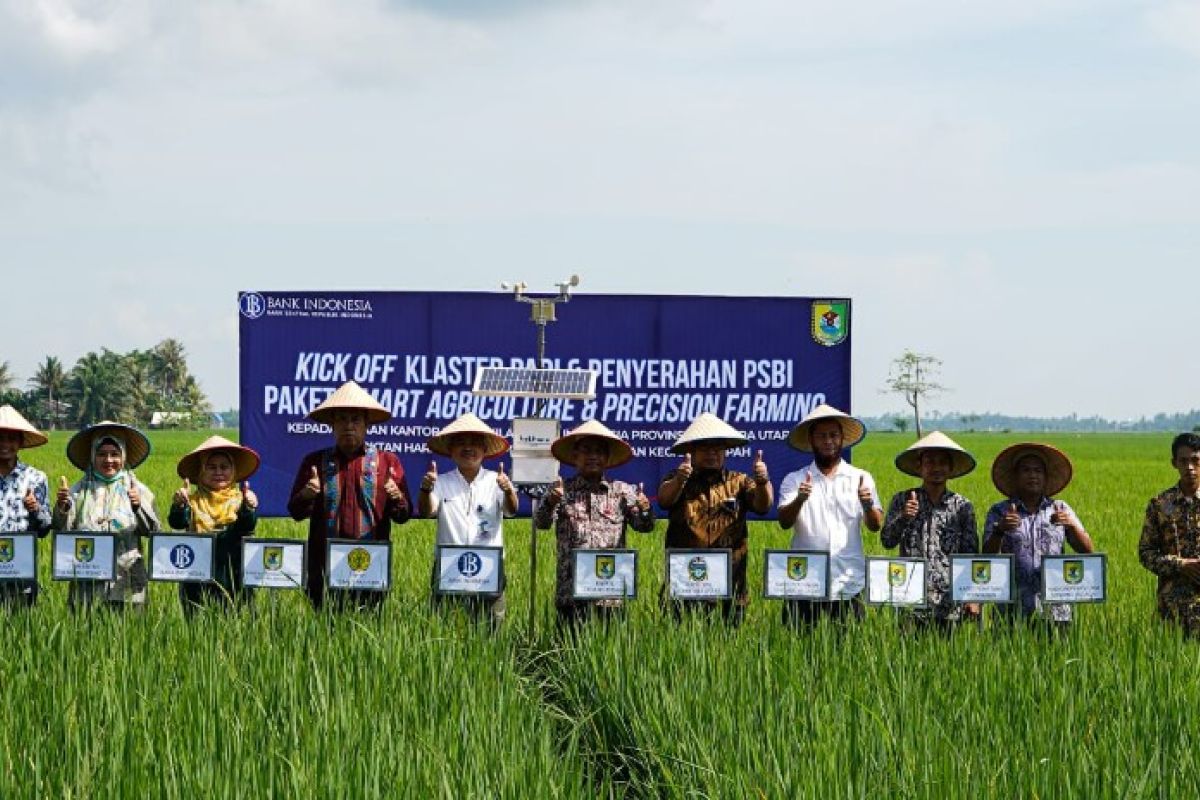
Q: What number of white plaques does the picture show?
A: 12